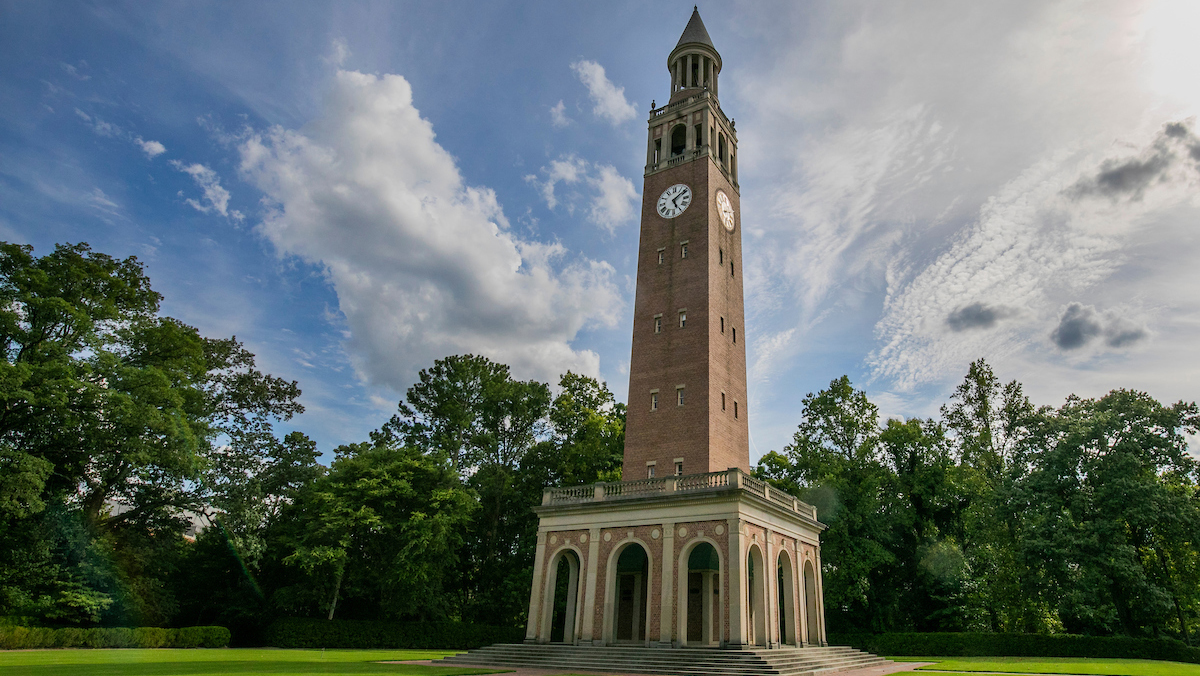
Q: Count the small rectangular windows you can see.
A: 14